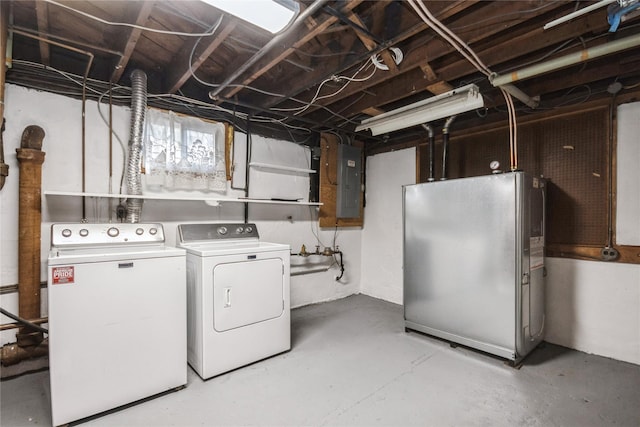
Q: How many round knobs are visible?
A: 8